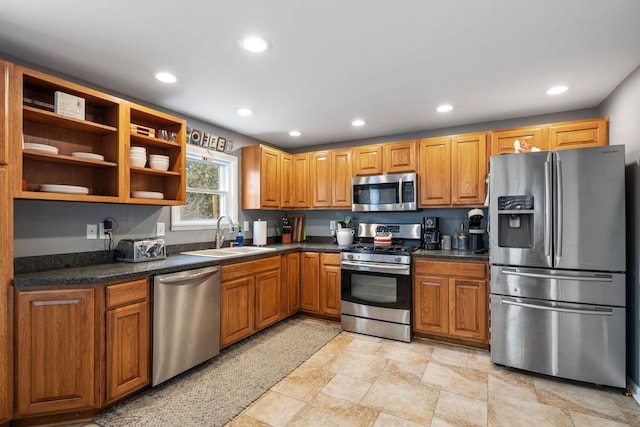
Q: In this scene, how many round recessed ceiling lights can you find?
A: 7